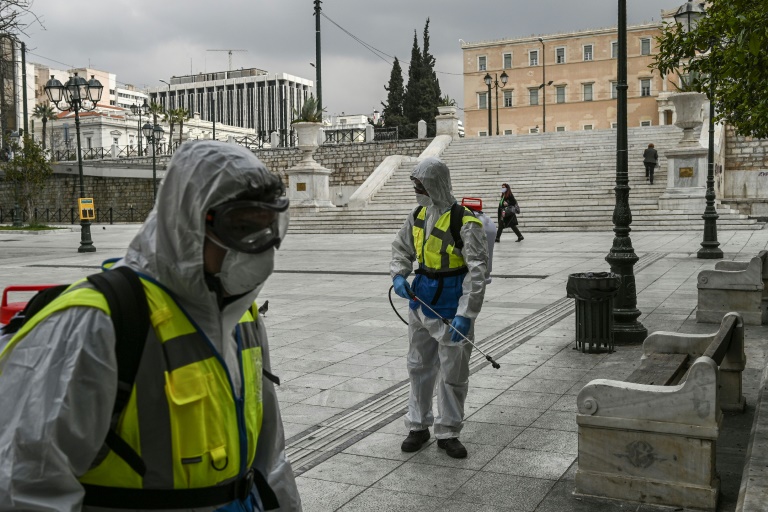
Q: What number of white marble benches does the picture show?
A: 2